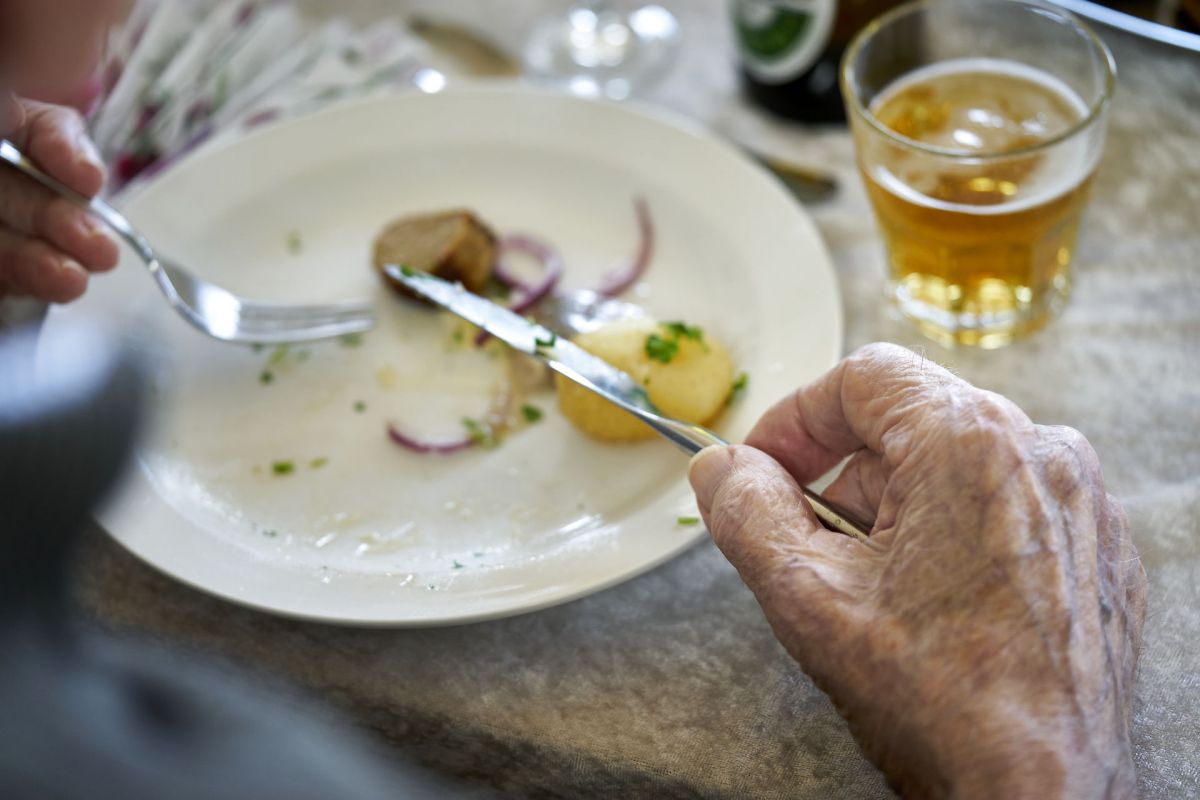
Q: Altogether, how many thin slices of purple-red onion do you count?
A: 3